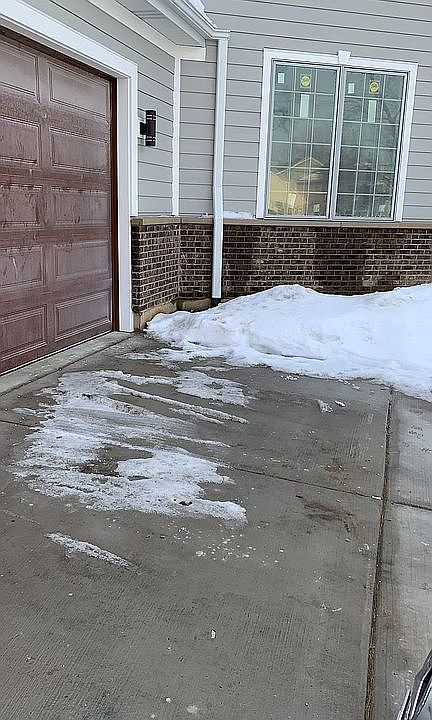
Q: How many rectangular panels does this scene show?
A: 10